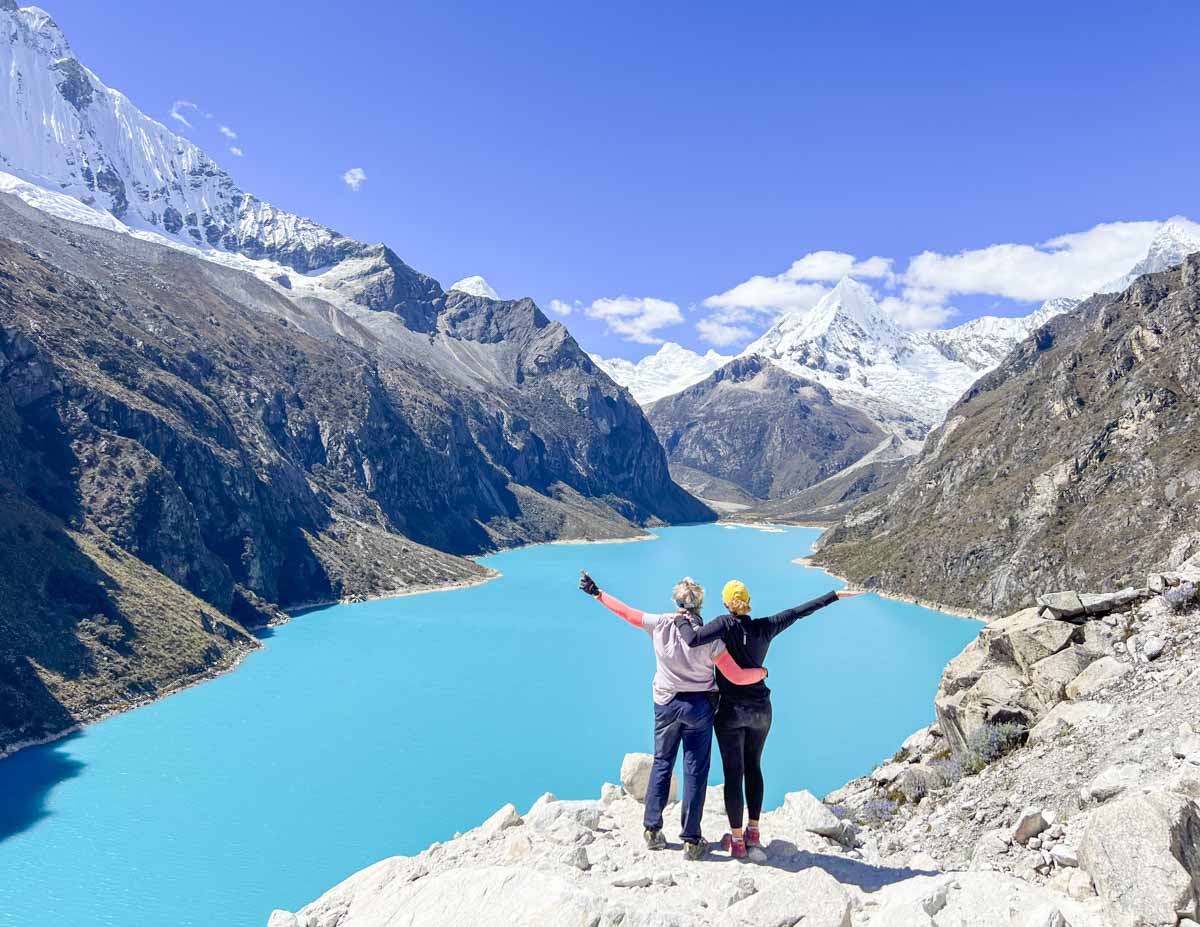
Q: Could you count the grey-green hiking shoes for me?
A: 2